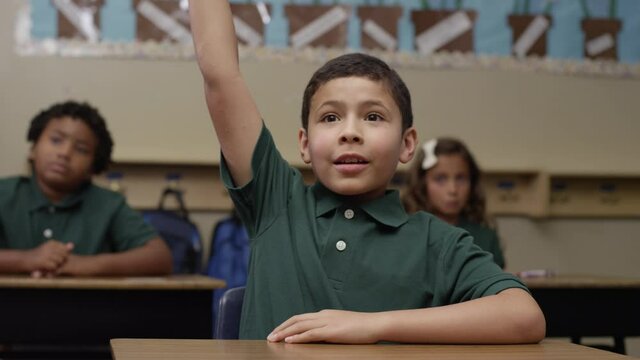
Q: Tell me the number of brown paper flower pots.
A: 8